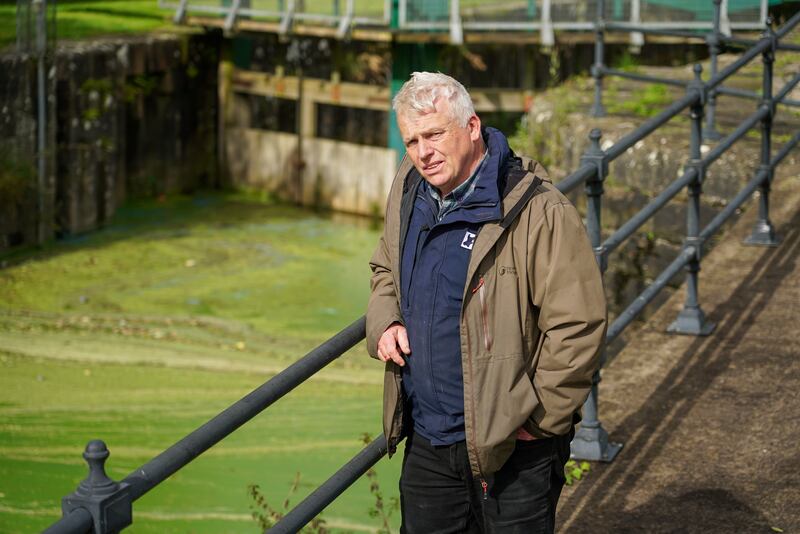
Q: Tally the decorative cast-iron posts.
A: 6